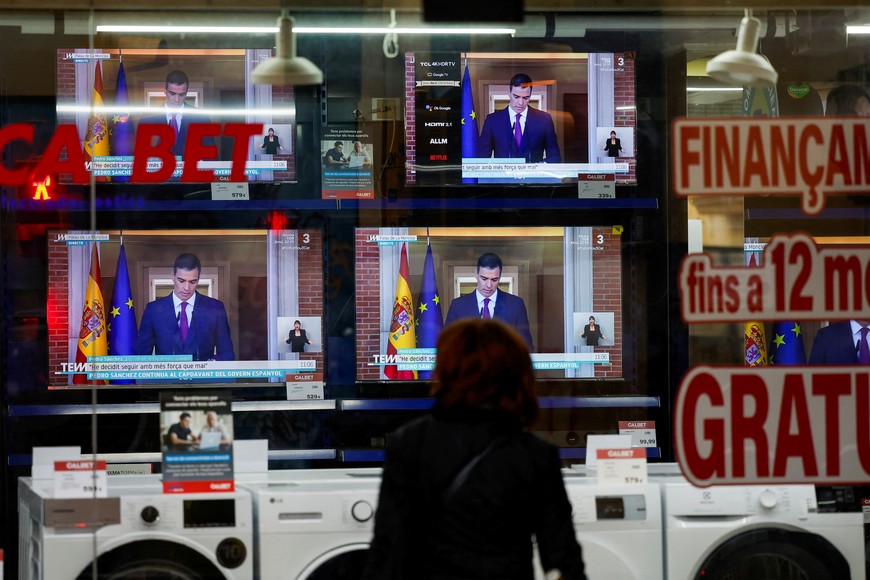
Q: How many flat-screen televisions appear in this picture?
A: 5